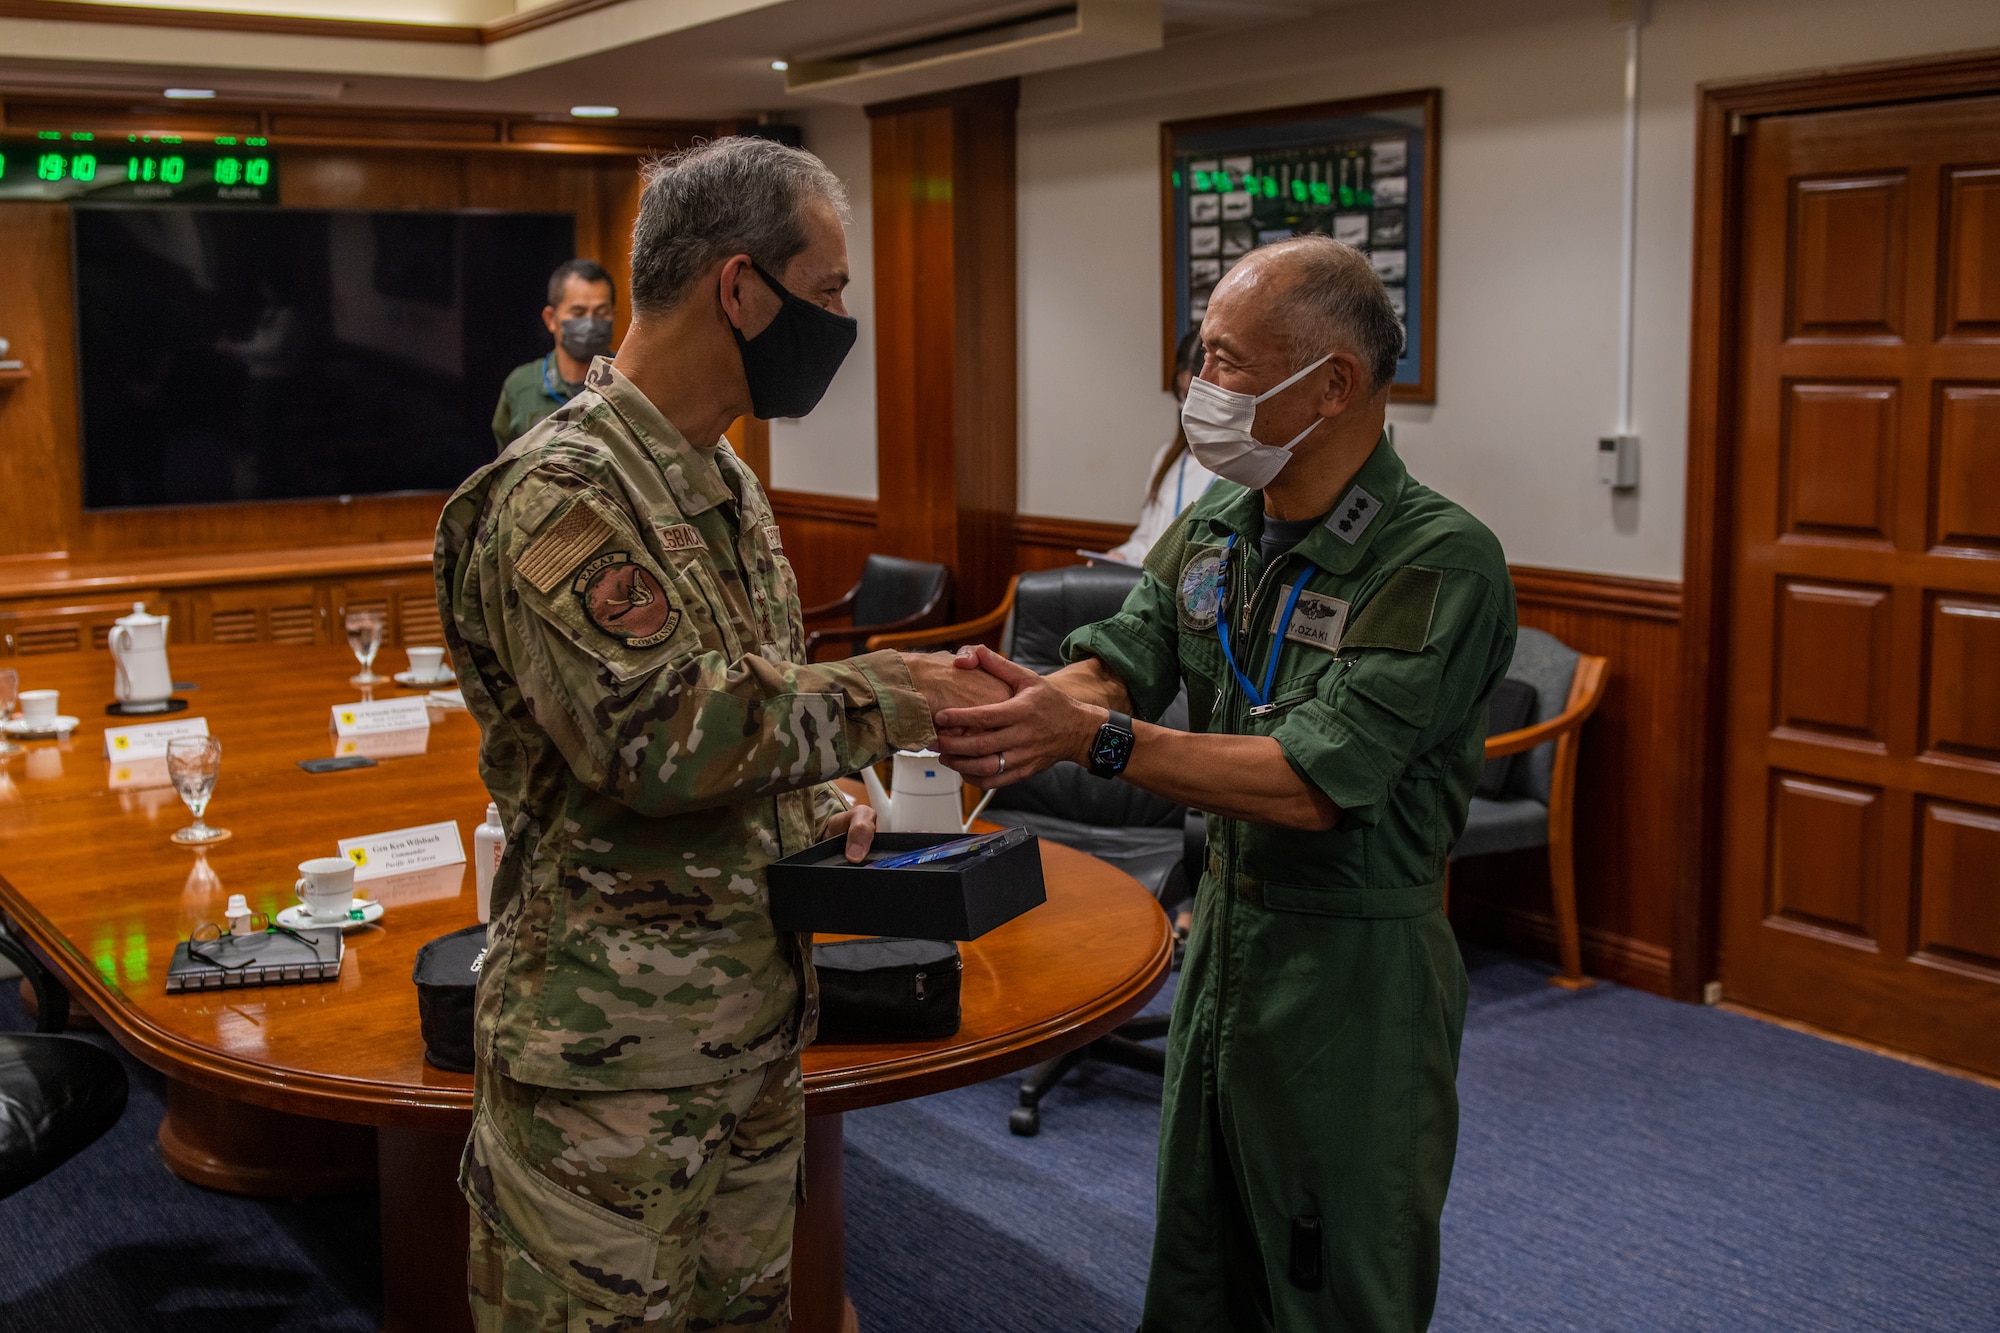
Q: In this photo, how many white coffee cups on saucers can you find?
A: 3